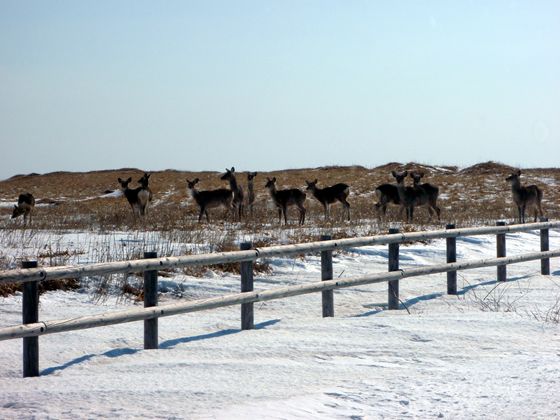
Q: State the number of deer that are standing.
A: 11